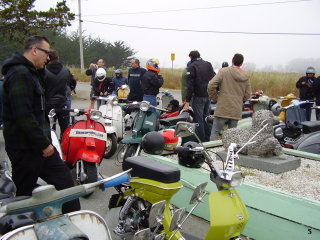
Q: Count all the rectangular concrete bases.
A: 1